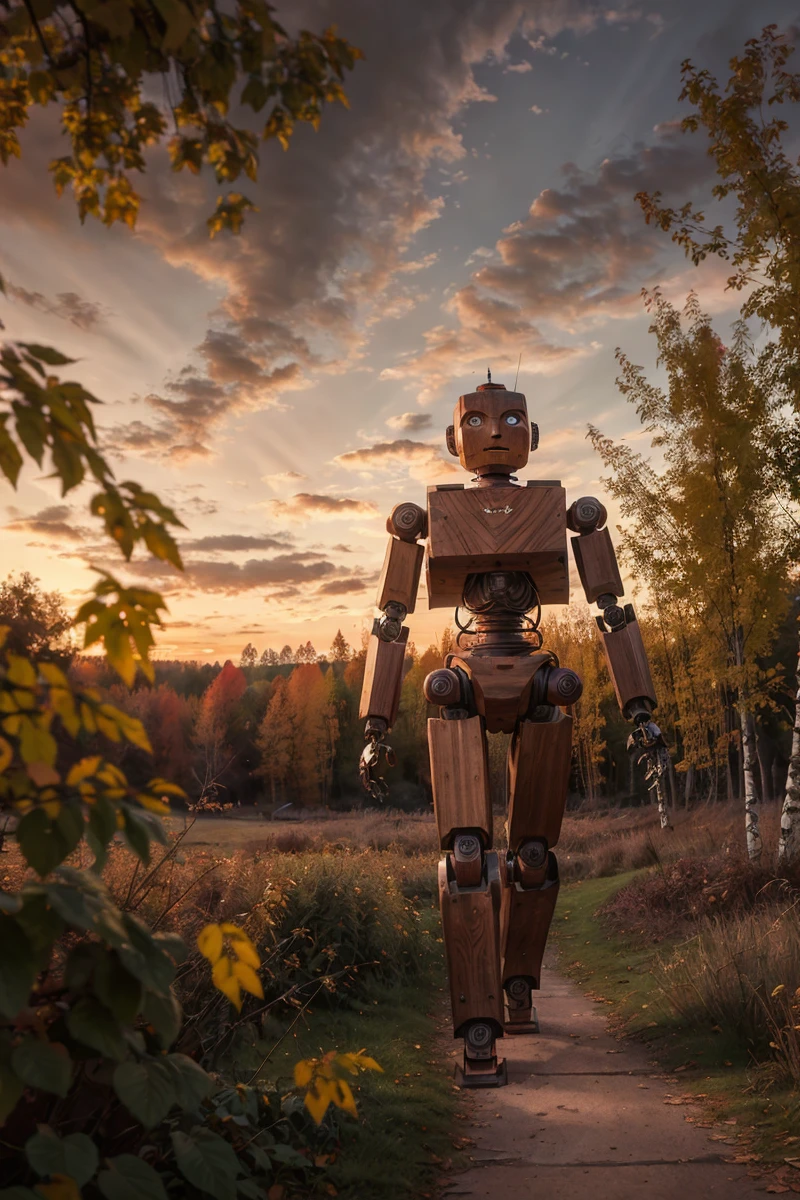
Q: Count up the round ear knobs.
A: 2